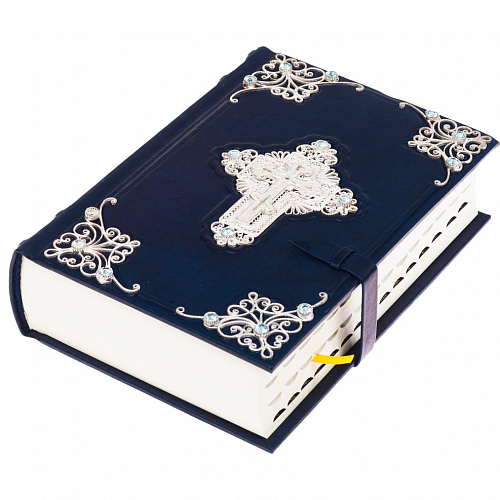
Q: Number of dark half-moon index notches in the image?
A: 14